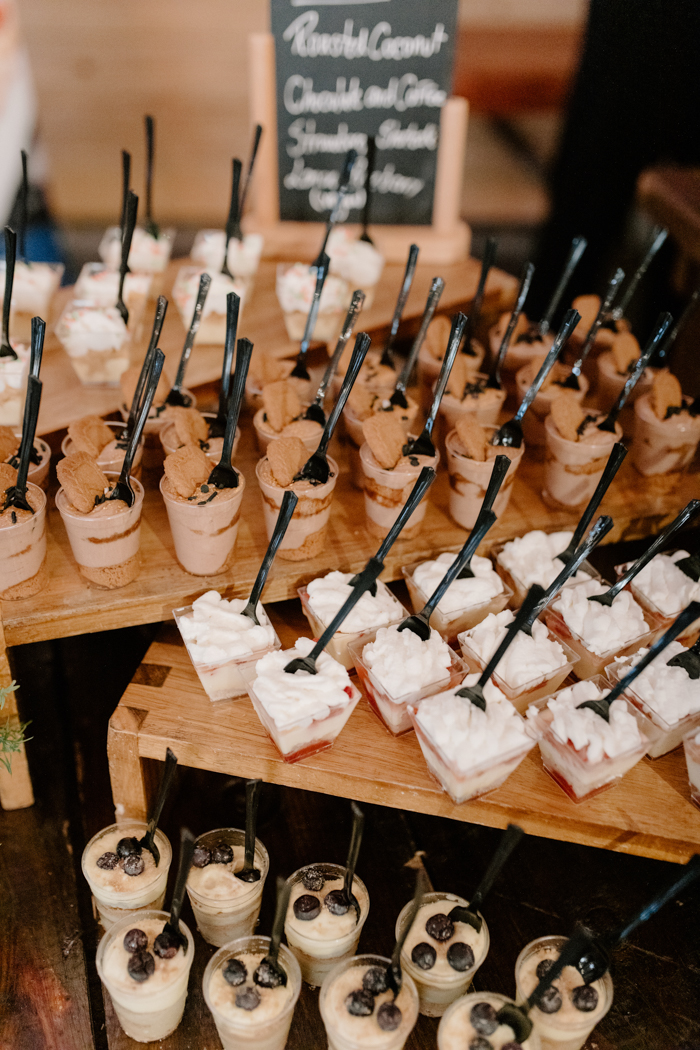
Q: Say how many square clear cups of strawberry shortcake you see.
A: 13